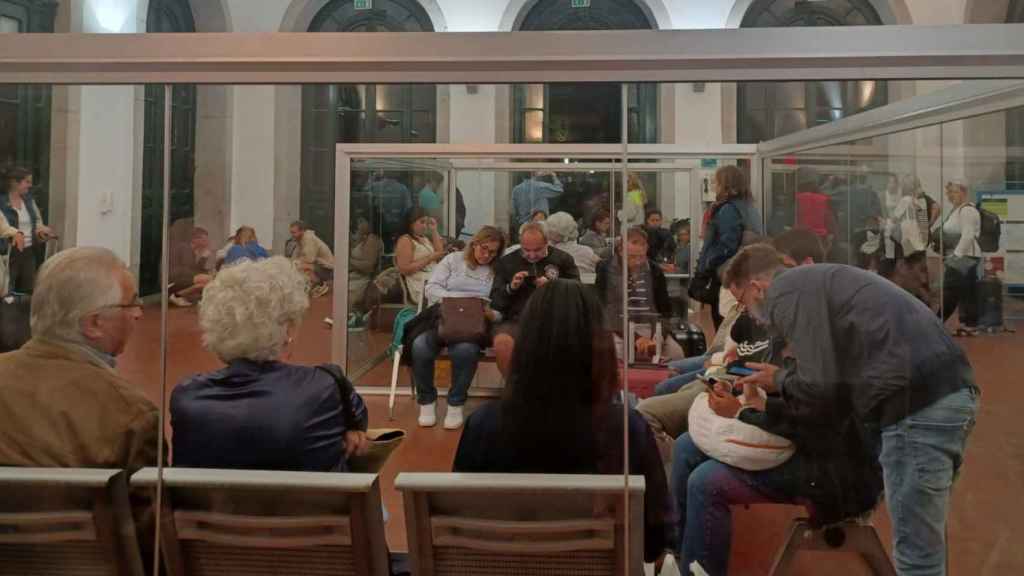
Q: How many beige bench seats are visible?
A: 3